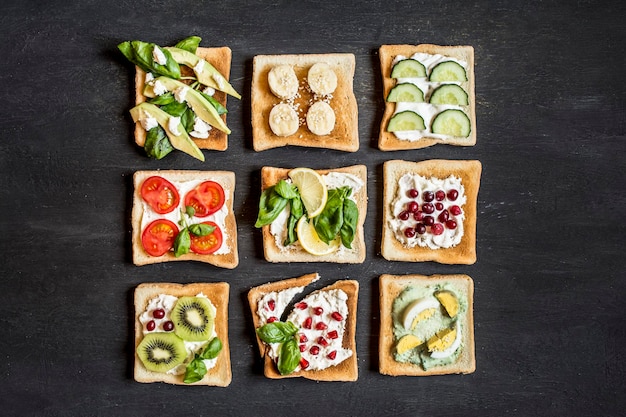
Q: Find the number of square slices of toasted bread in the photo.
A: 9